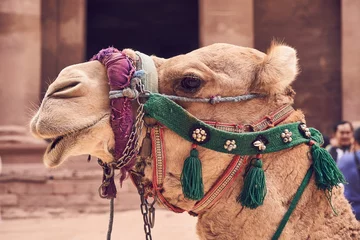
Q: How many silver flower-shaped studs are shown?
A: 5